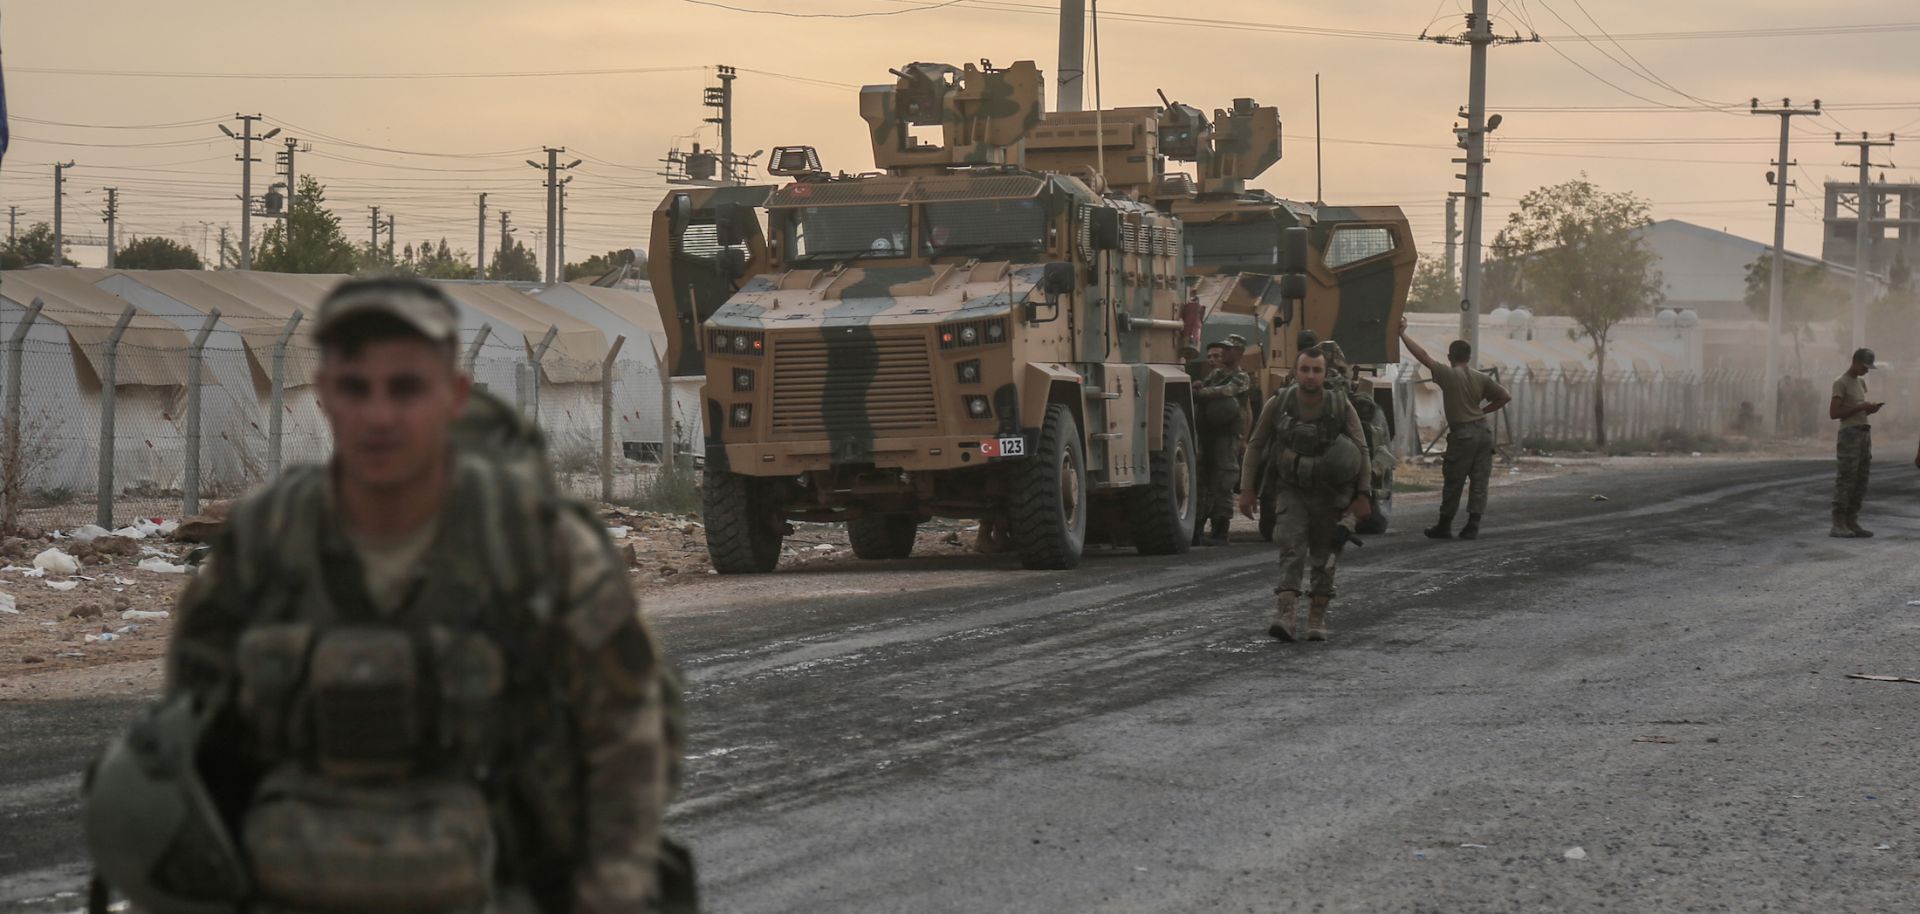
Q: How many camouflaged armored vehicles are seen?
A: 2